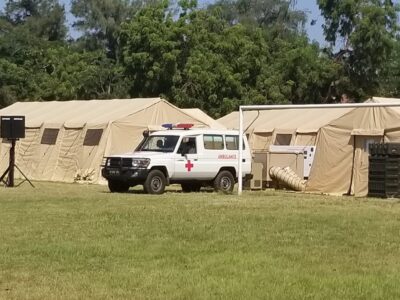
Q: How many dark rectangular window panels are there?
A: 3